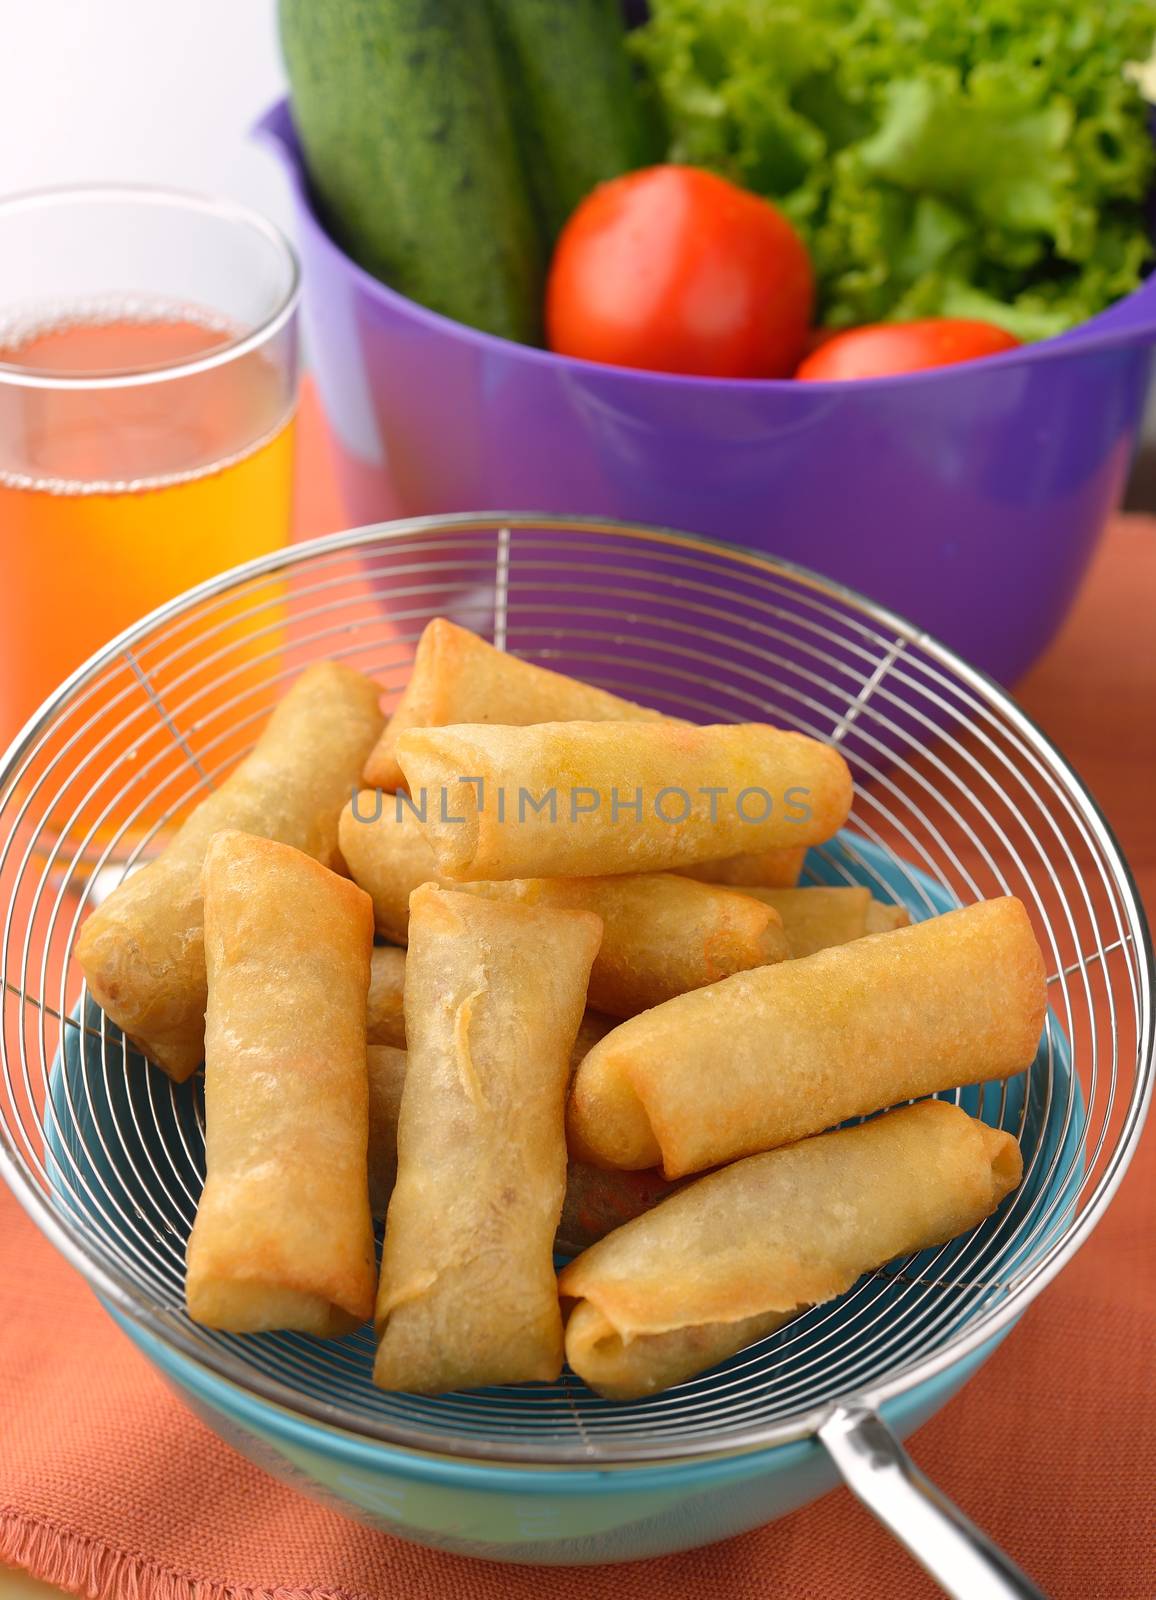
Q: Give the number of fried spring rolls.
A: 11